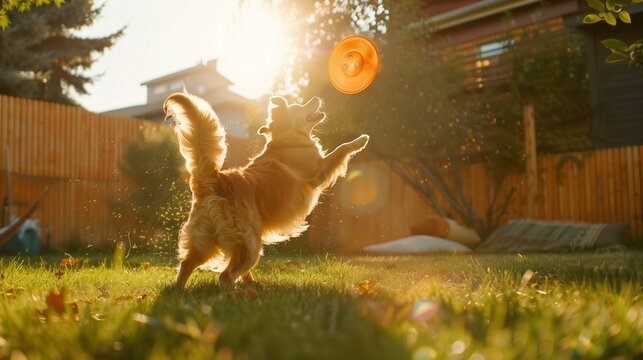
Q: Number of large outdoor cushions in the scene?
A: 3